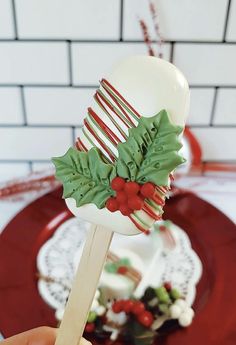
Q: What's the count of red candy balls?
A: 7